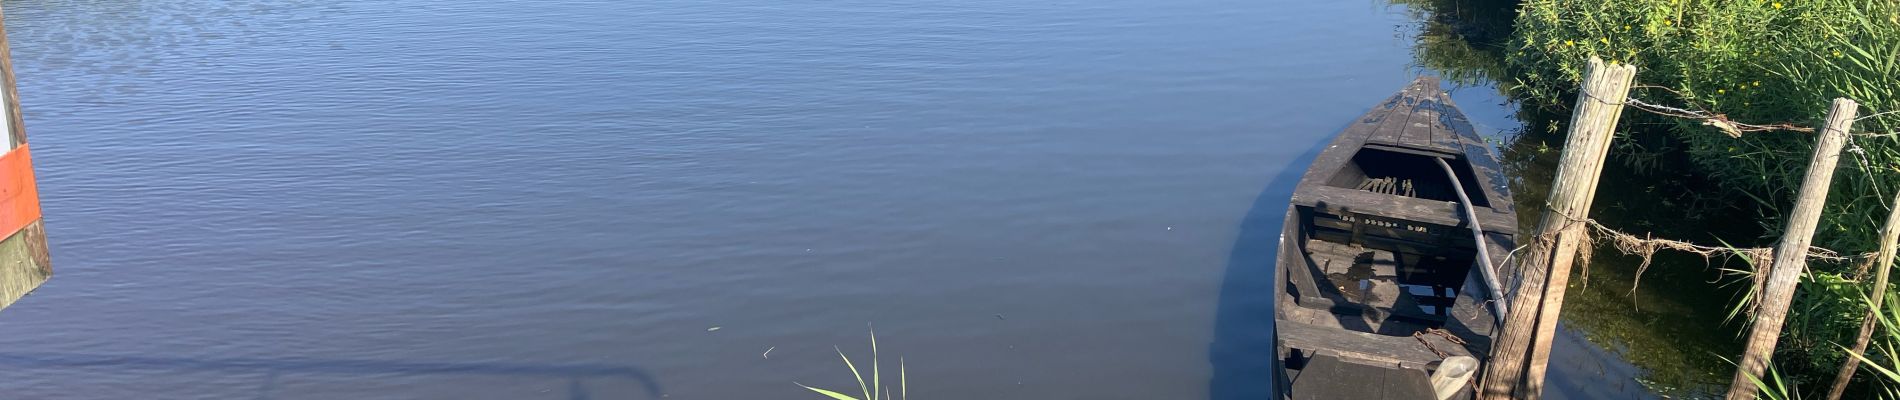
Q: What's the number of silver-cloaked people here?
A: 0